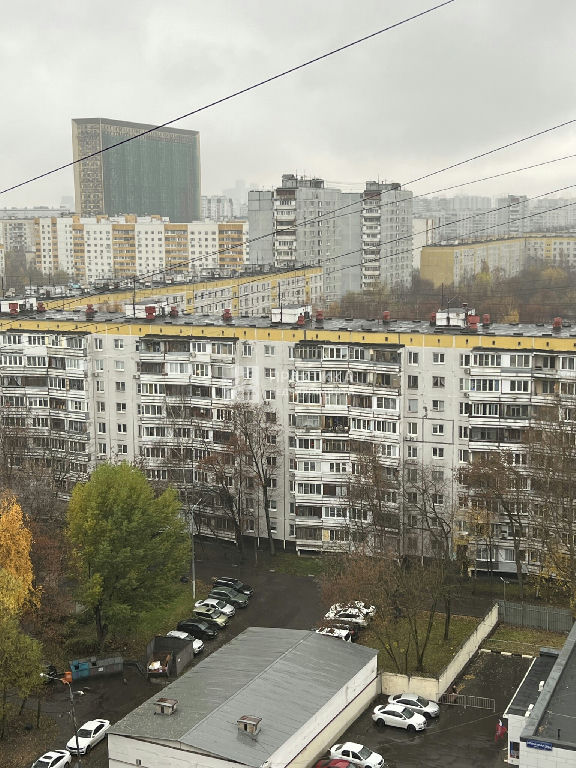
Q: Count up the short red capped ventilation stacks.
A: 13